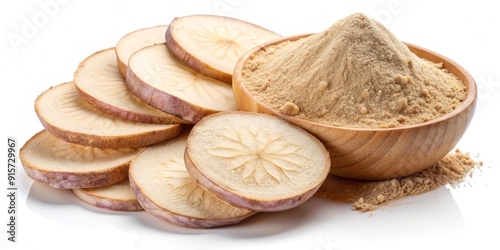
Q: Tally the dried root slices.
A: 9